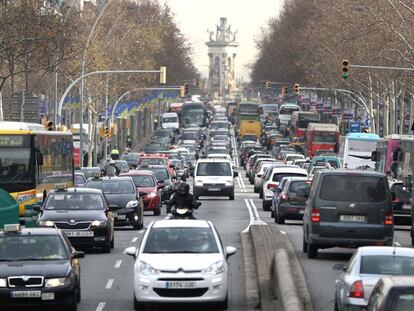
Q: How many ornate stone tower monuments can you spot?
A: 1